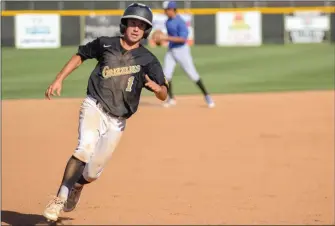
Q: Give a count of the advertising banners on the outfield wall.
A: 5